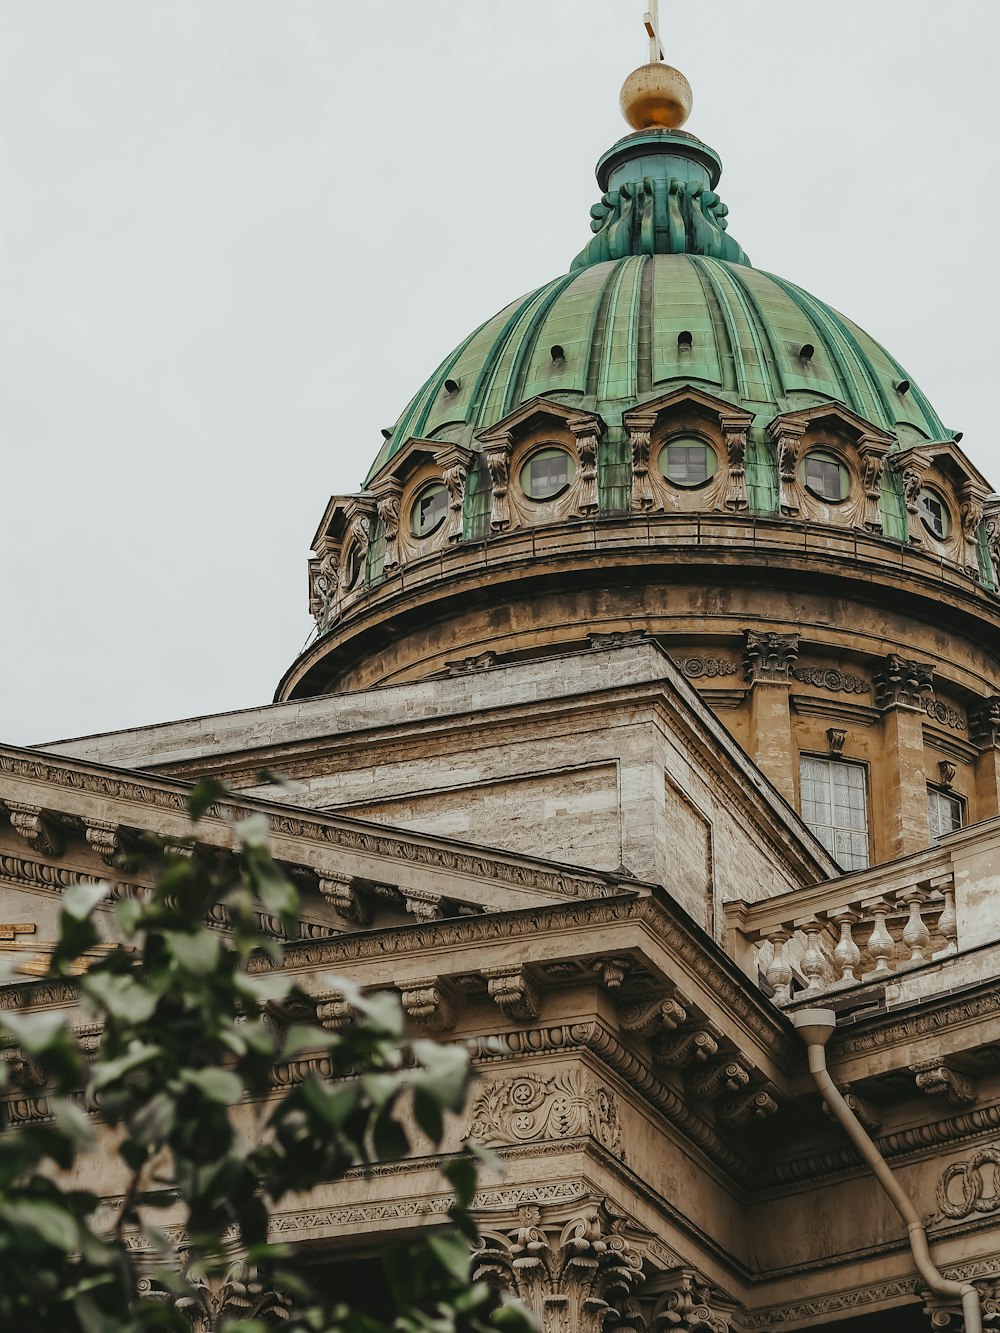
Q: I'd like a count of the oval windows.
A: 6